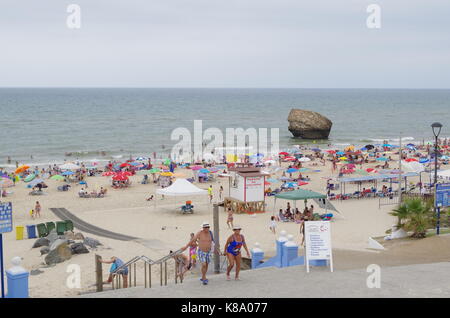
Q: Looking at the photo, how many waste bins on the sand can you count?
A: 6